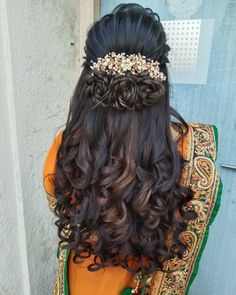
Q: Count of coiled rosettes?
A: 3